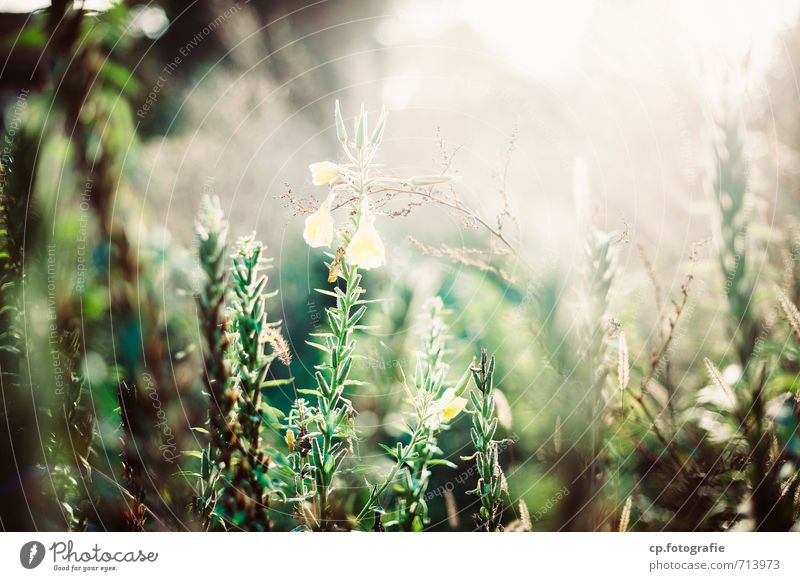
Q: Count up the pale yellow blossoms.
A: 4